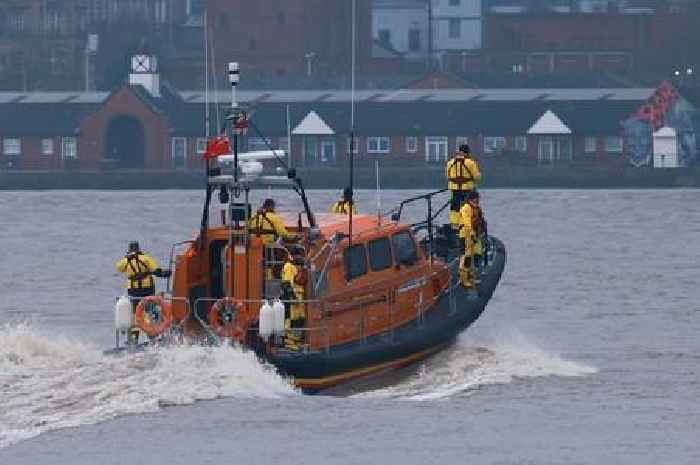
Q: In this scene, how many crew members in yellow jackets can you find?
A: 6